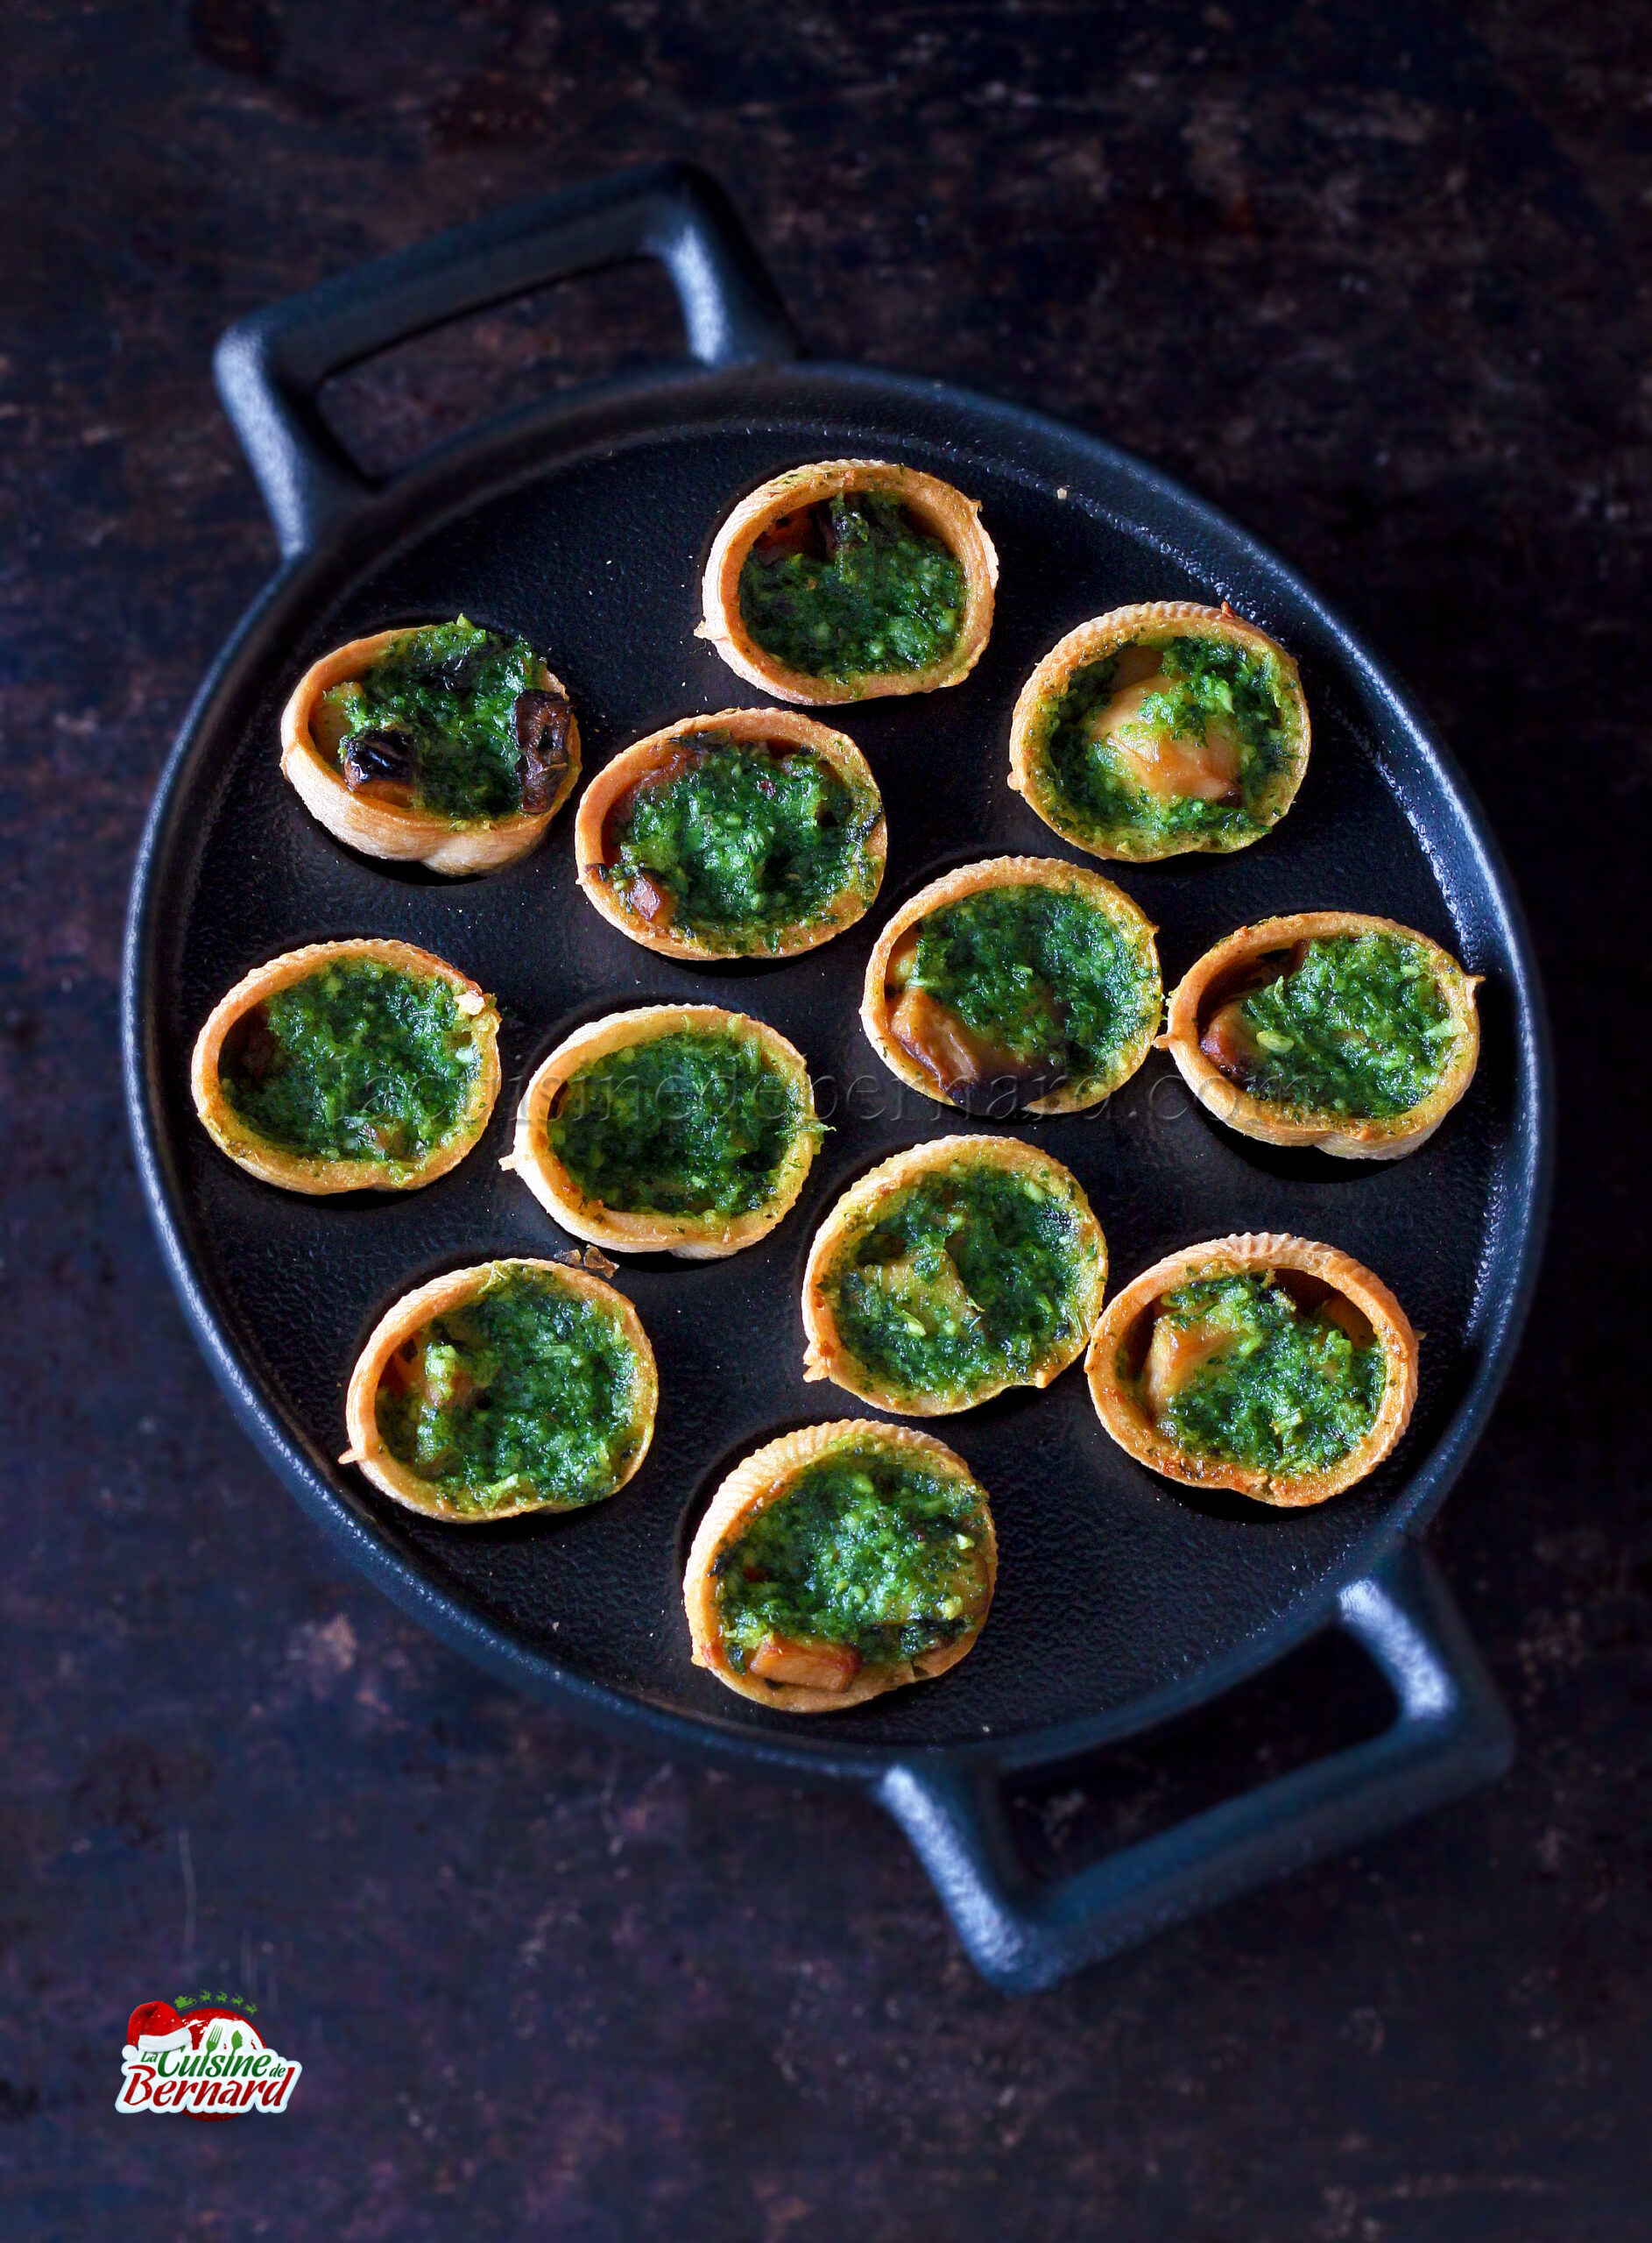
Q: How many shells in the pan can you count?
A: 12